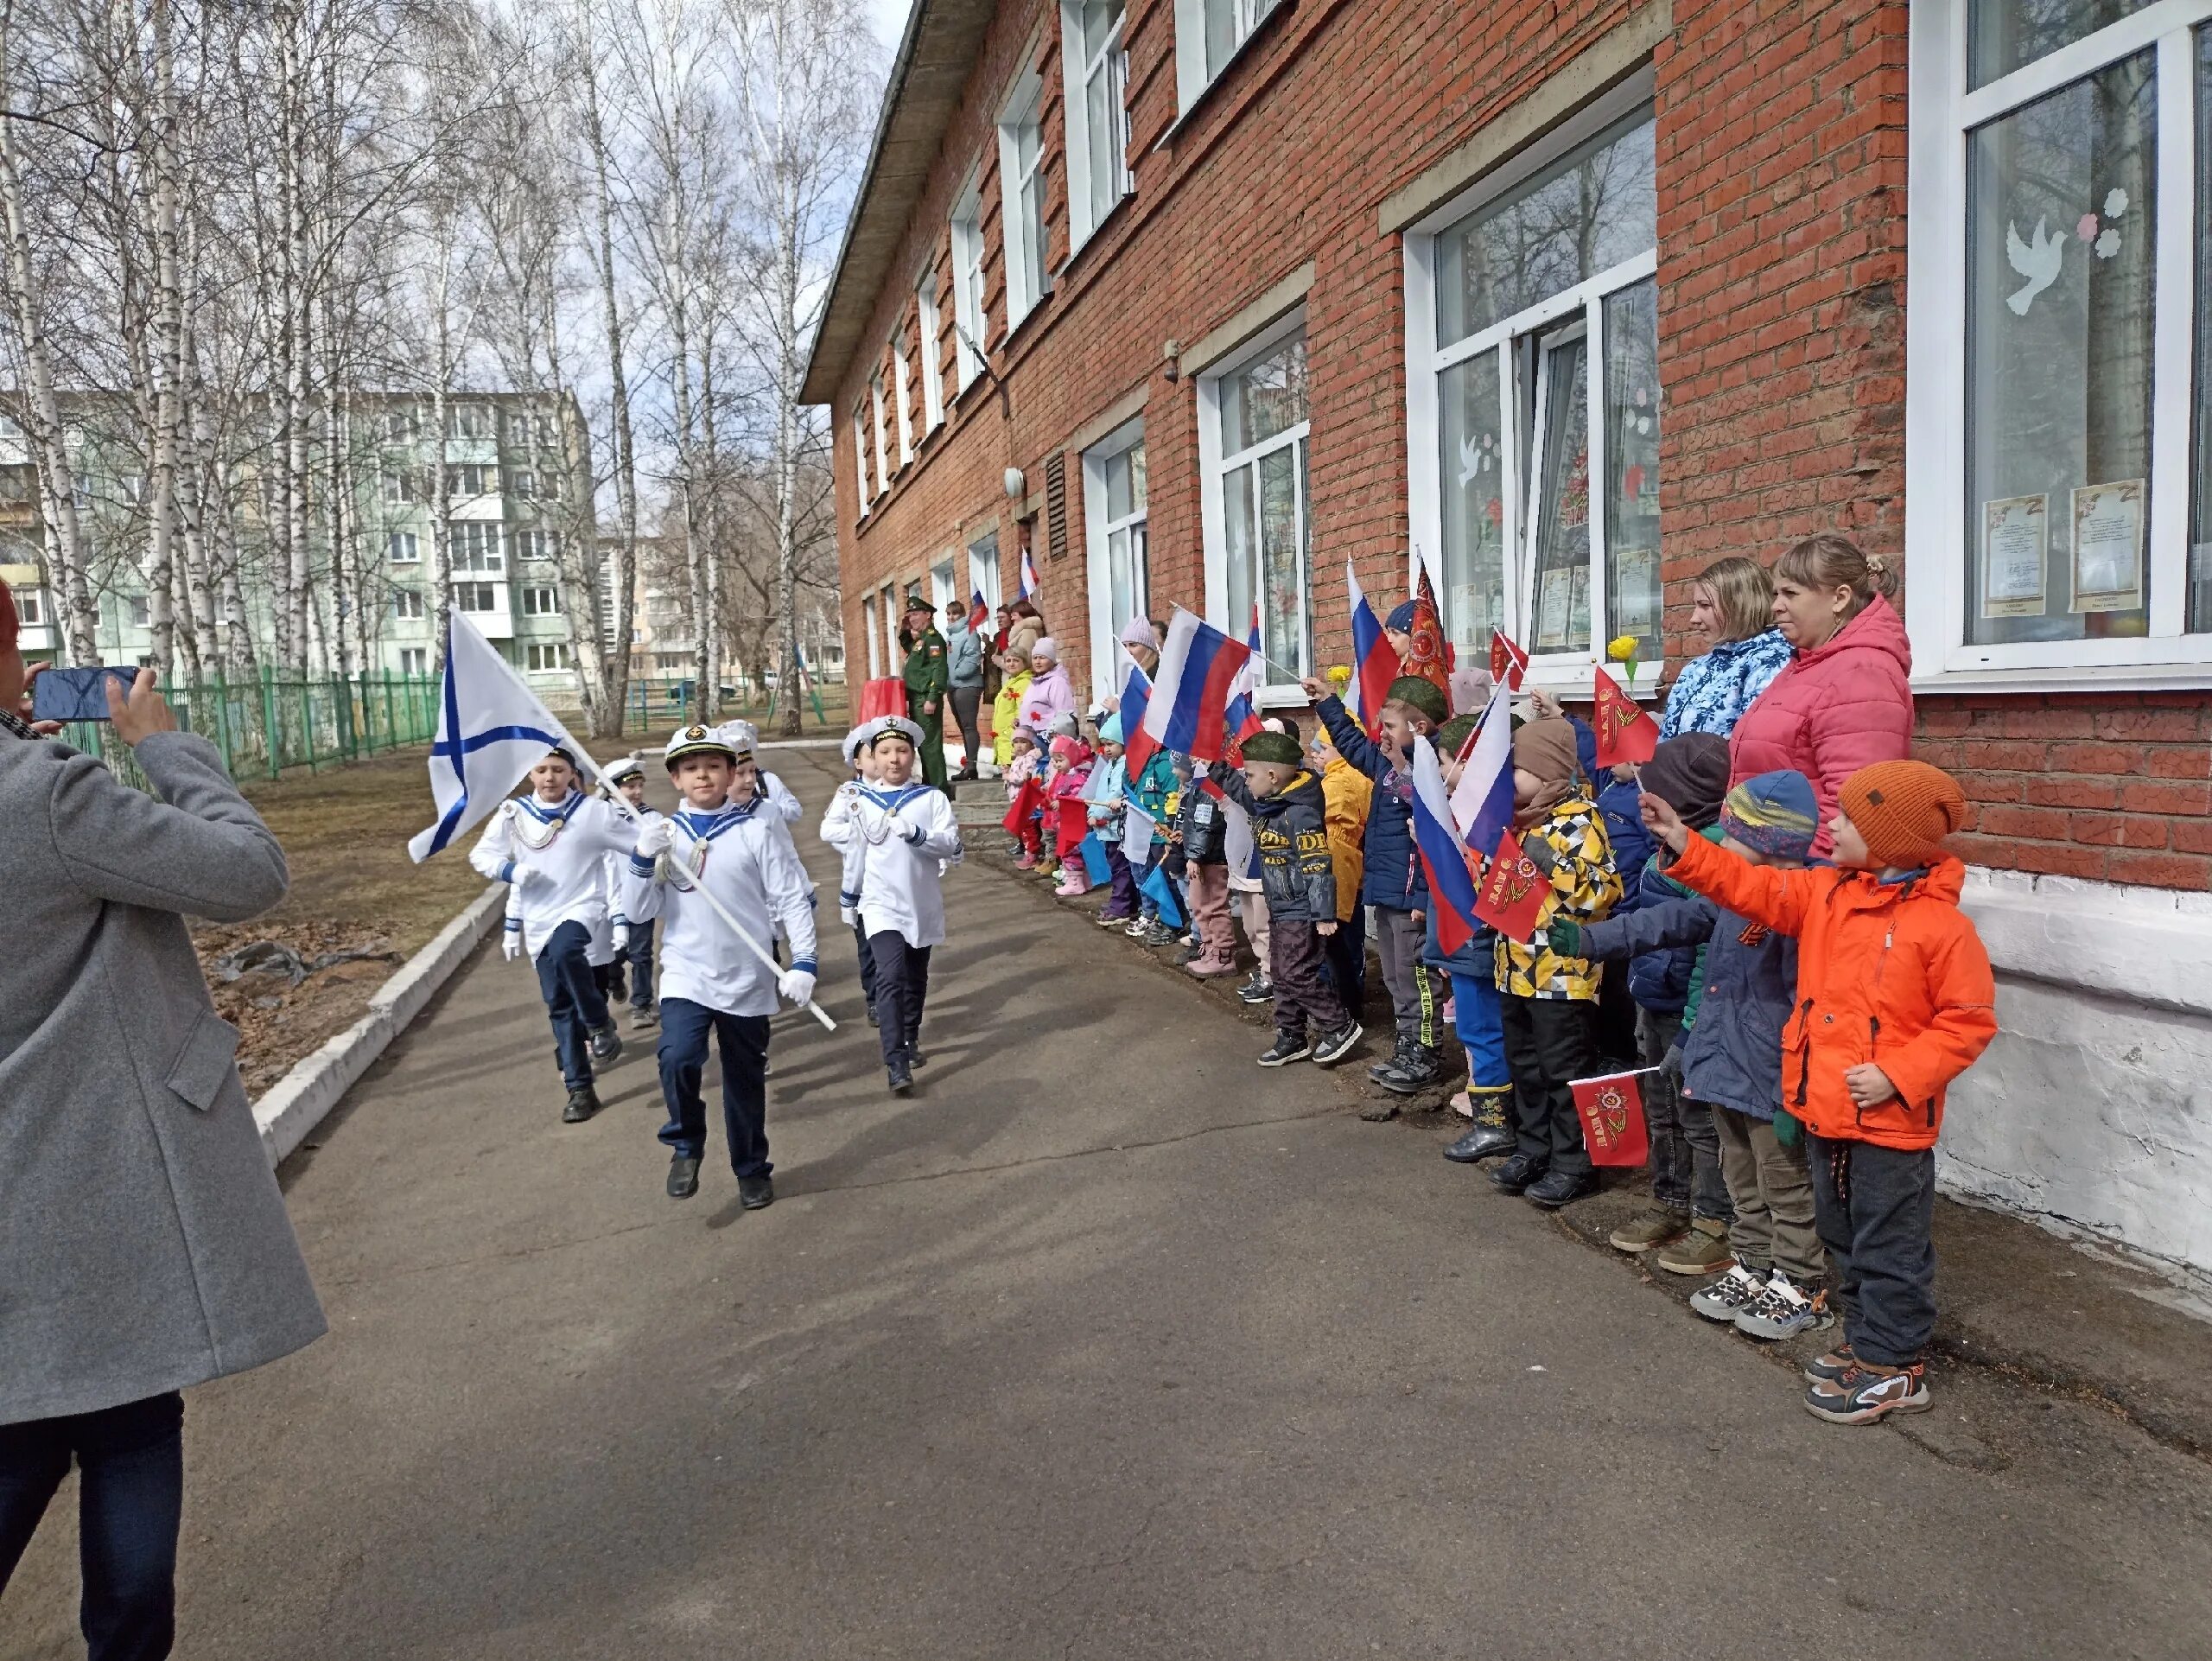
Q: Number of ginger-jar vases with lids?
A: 0